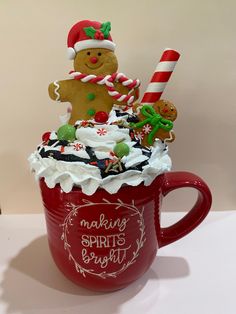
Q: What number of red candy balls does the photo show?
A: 2